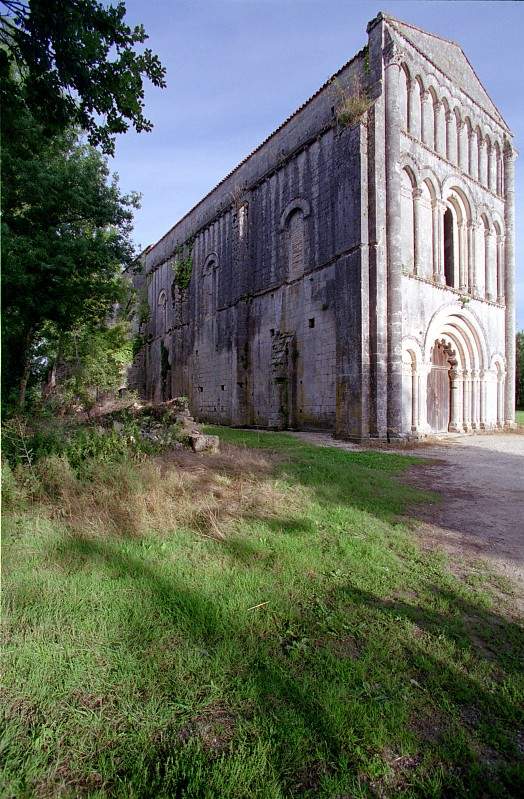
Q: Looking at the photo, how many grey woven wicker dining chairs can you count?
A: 0